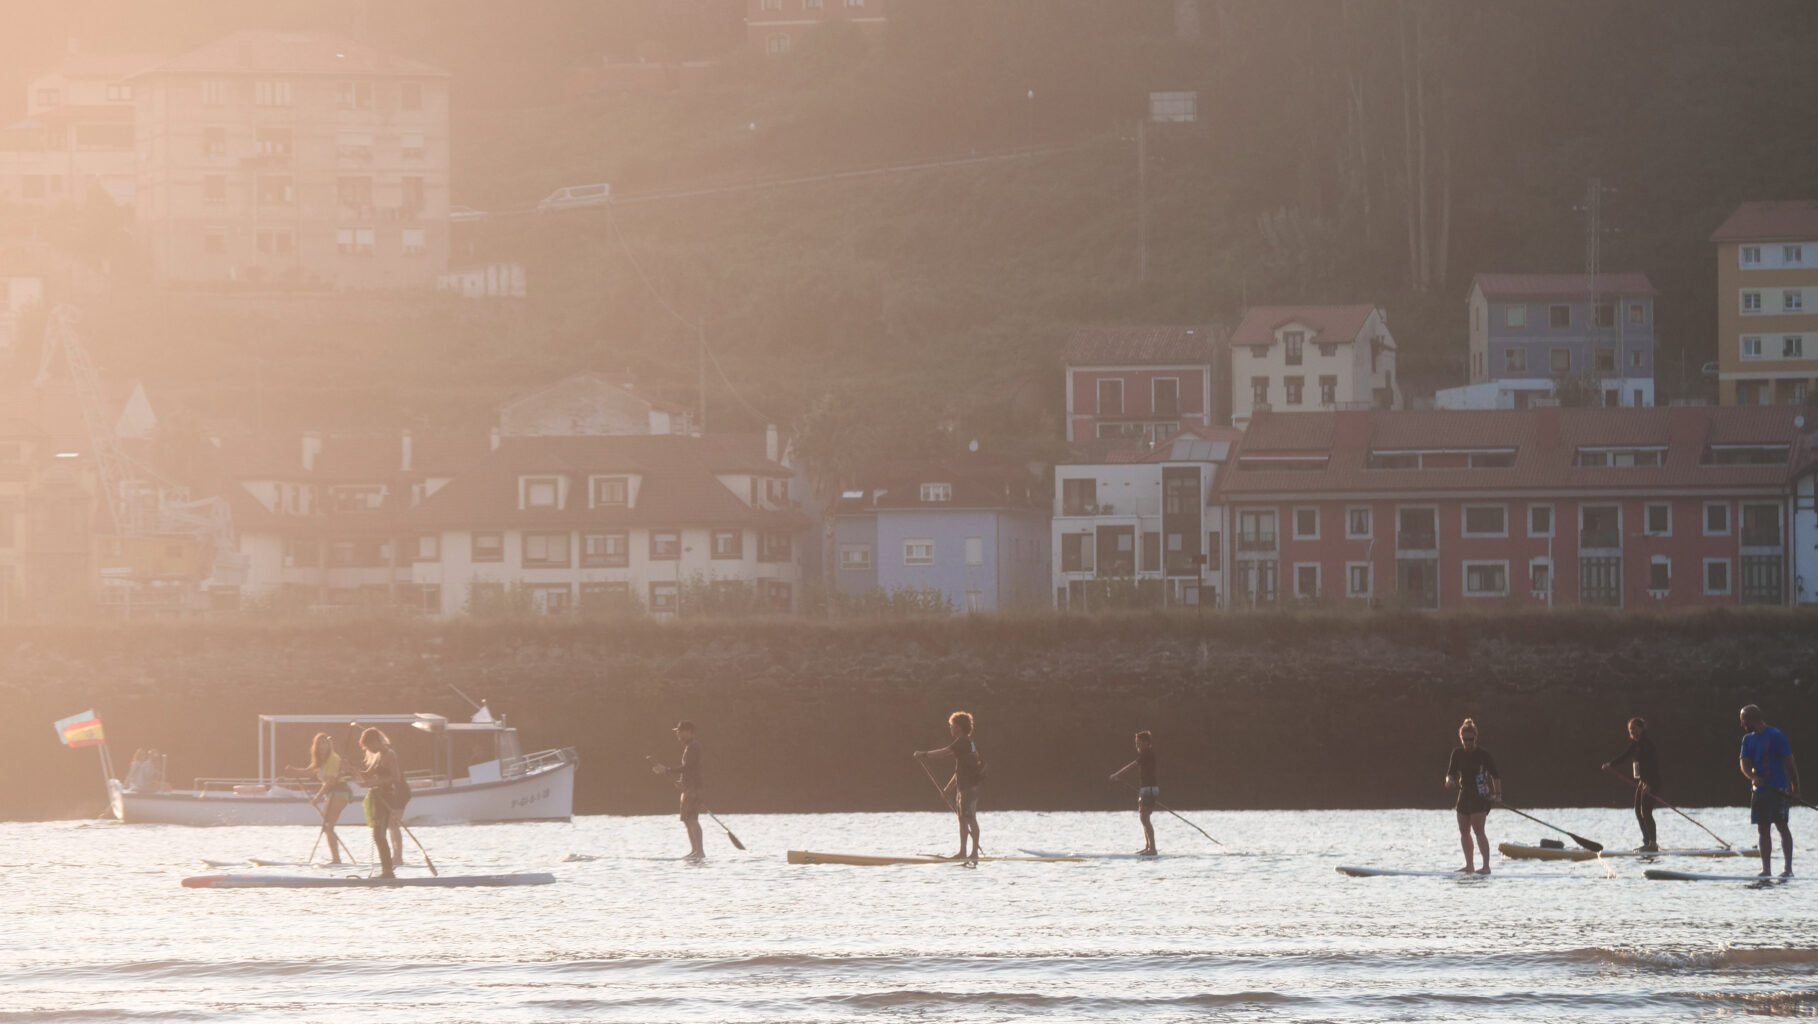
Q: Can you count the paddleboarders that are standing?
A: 9